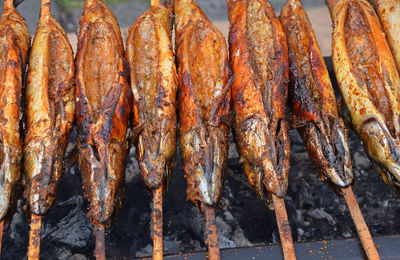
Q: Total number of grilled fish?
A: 9